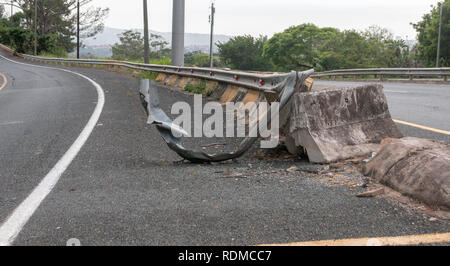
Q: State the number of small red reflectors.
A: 5